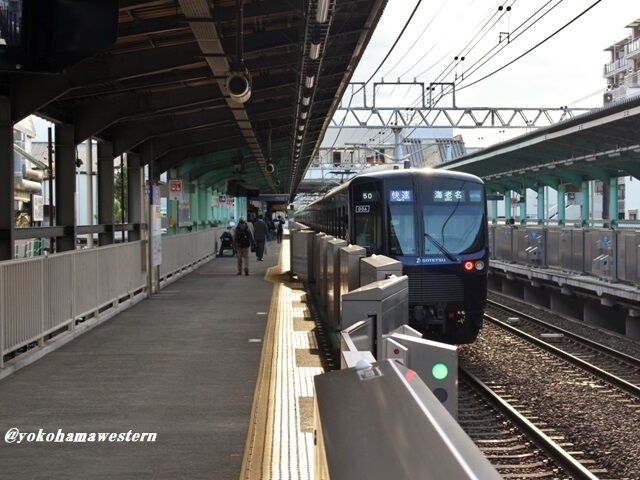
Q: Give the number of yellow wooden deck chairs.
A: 0